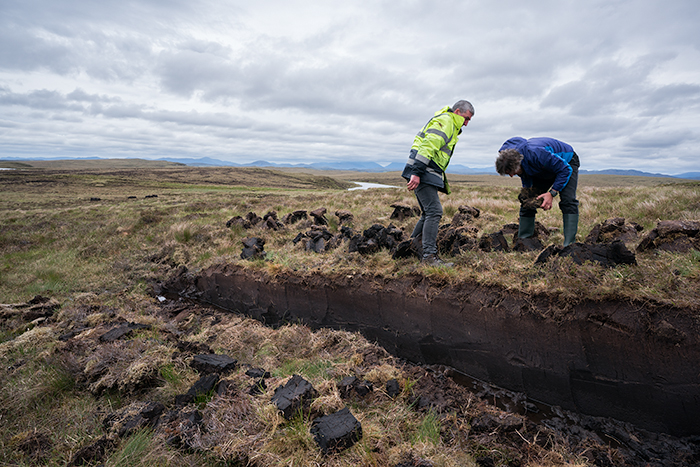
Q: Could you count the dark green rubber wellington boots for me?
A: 2